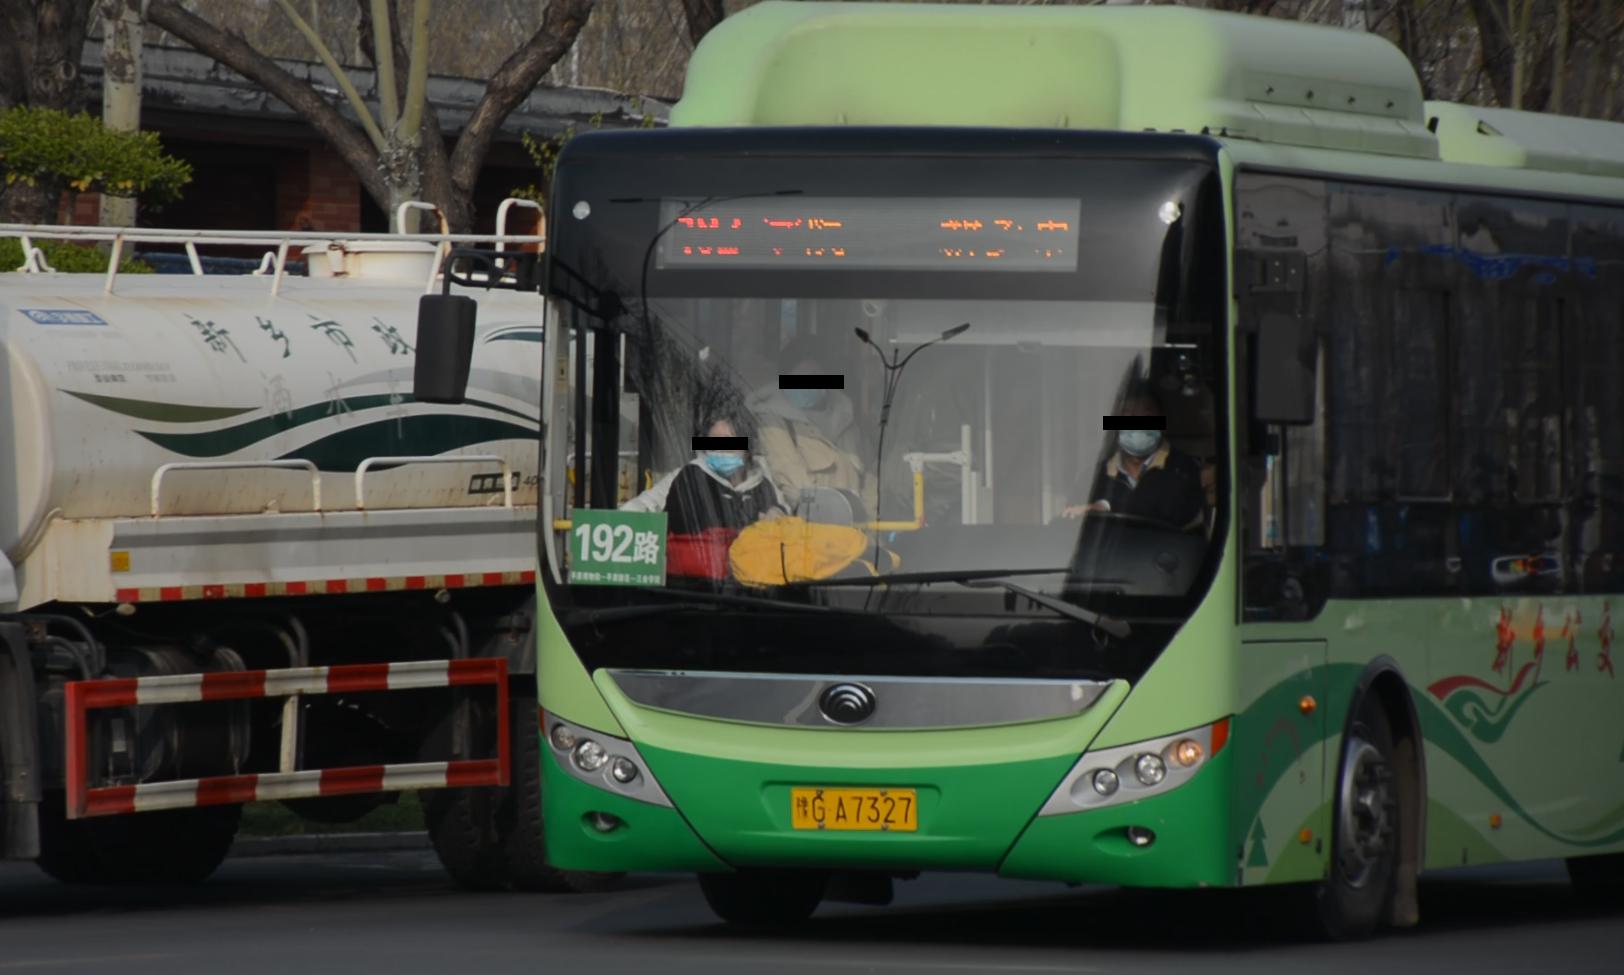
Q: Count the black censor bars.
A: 3